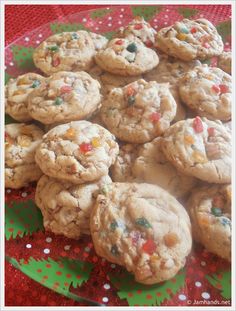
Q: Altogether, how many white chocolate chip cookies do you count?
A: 0